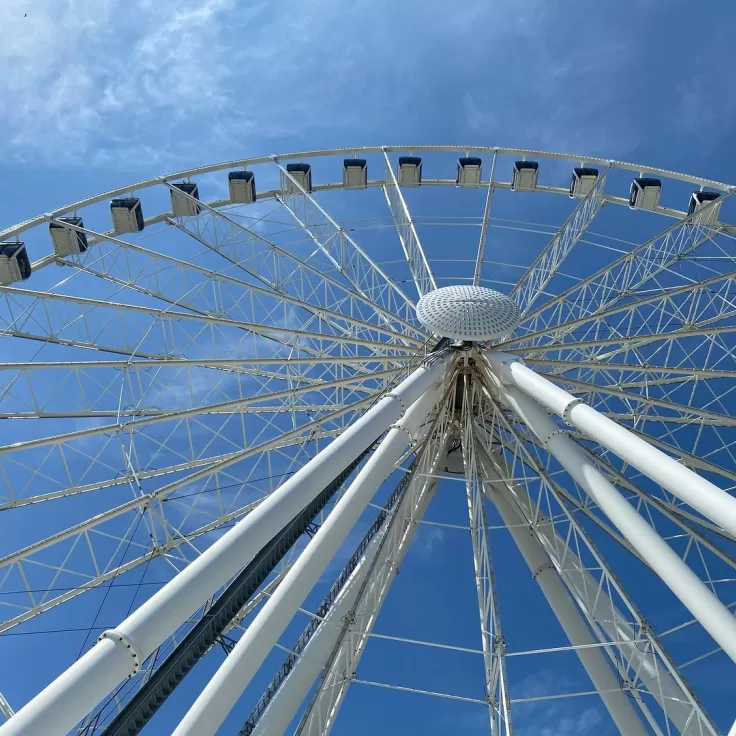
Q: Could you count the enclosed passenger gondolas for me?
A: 13